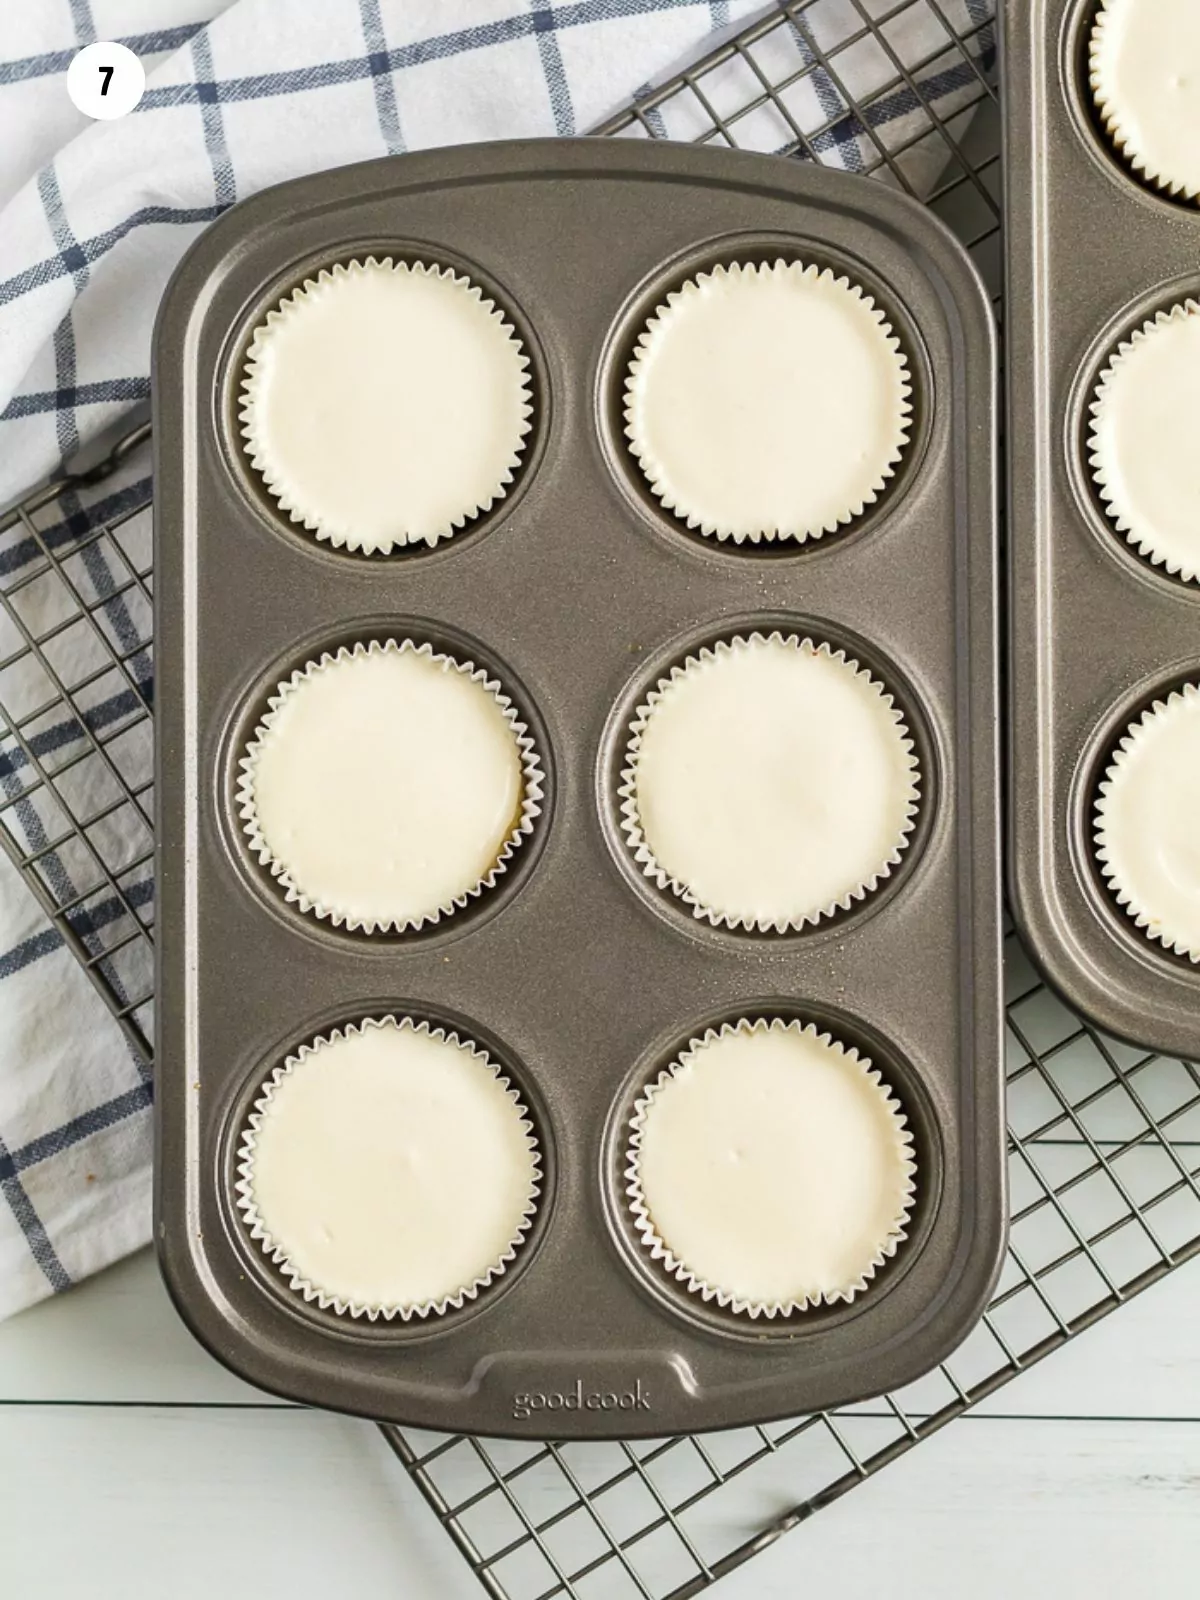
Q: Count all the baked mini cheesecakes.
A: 9